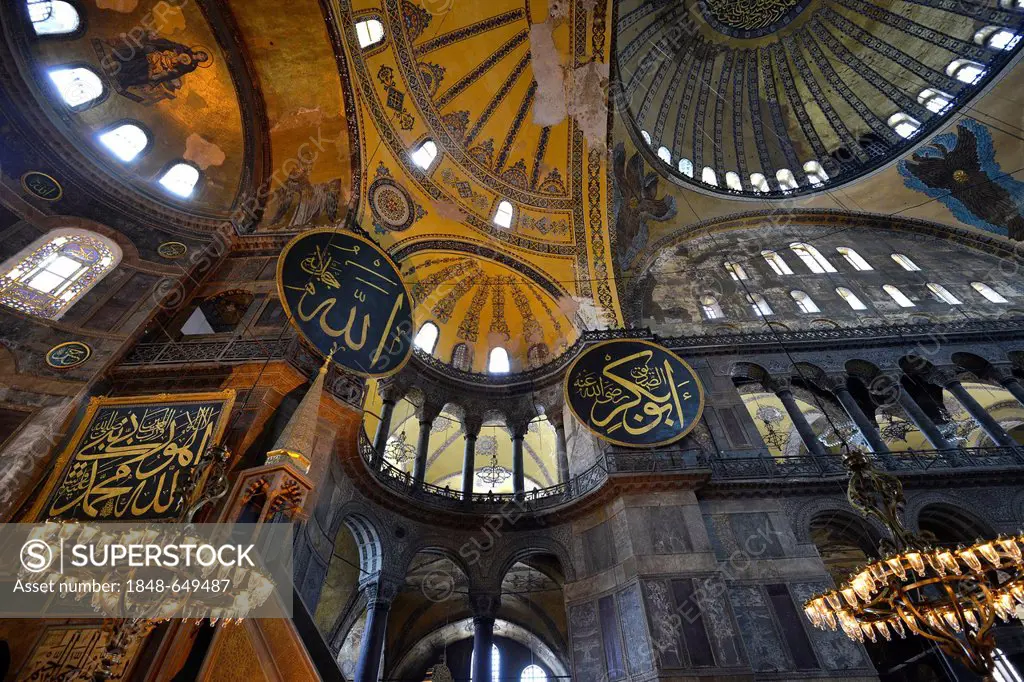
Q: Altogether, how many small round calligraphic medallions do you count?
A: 3